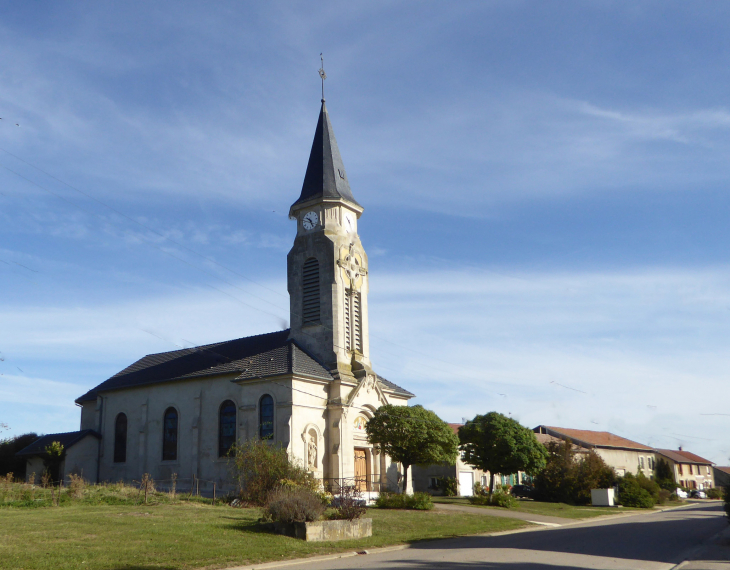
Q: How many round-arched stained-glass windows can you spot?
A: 4